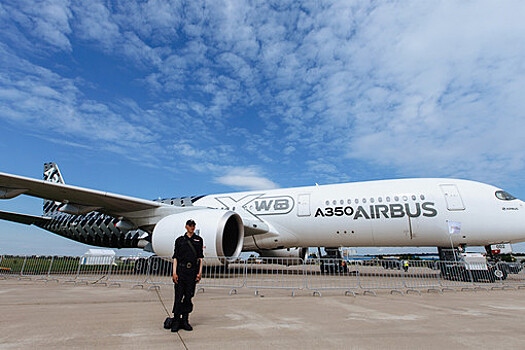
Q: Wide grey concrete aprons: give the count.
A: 1